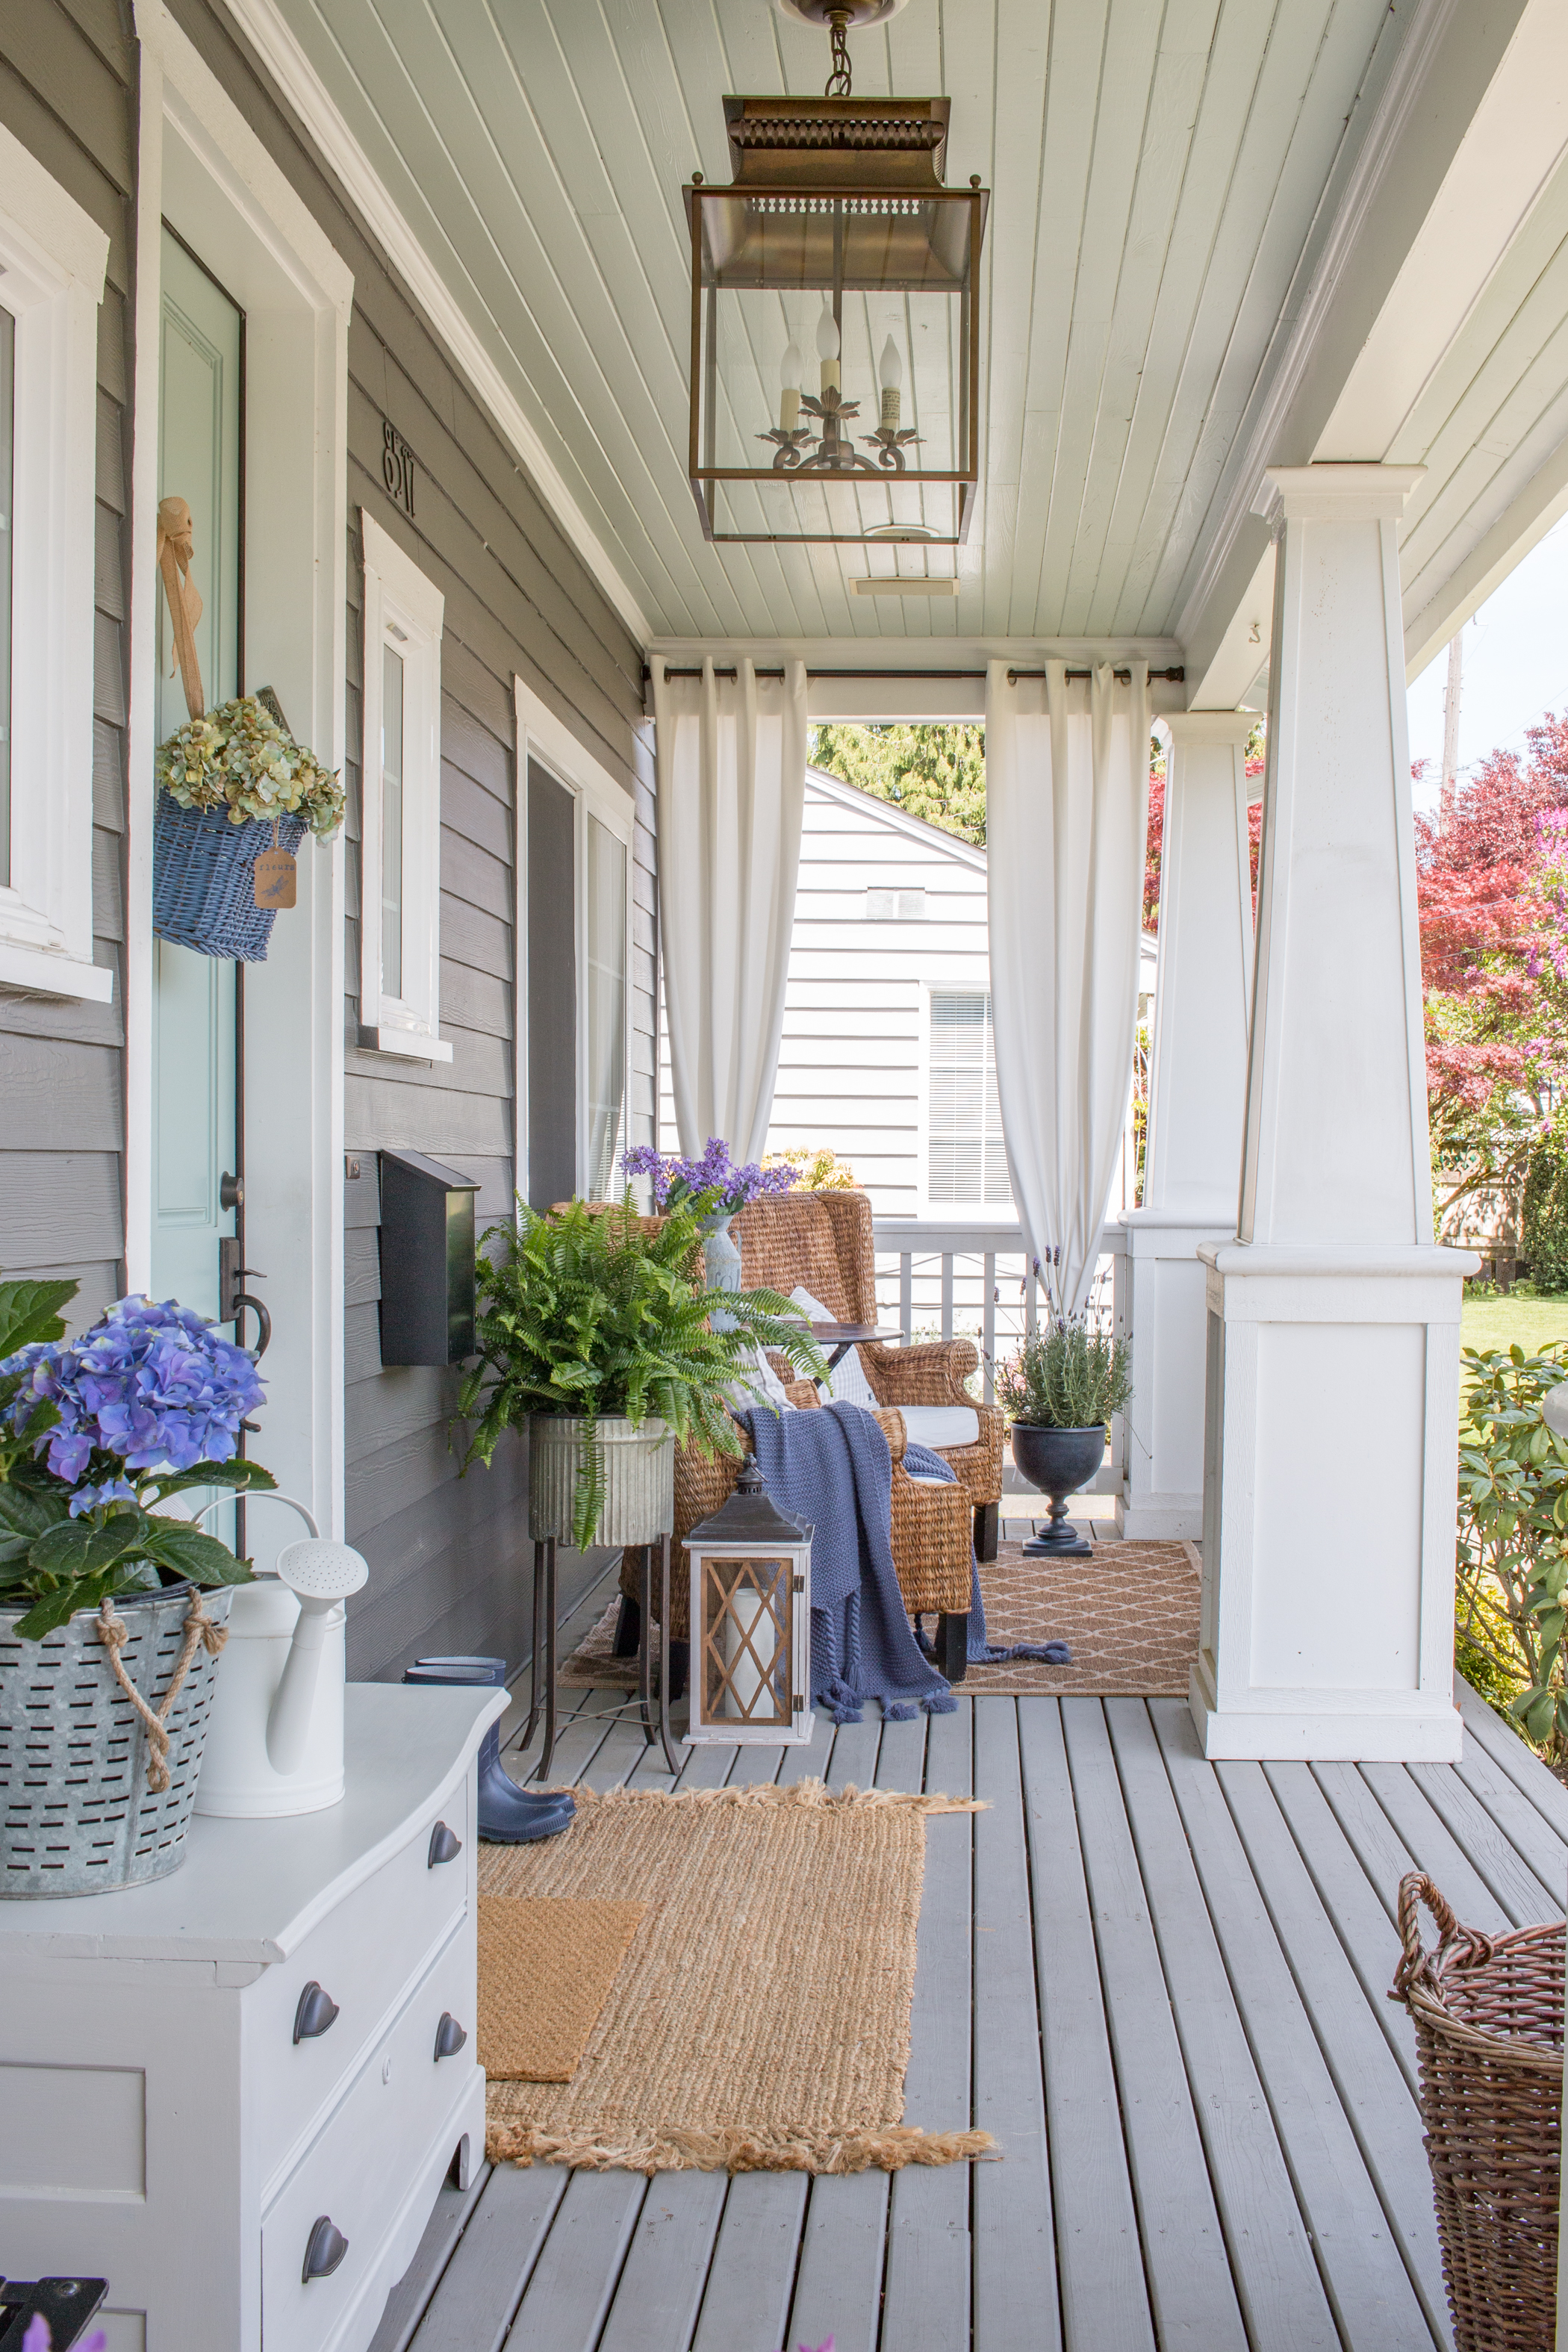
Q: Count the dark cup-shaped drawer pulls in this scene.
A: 4